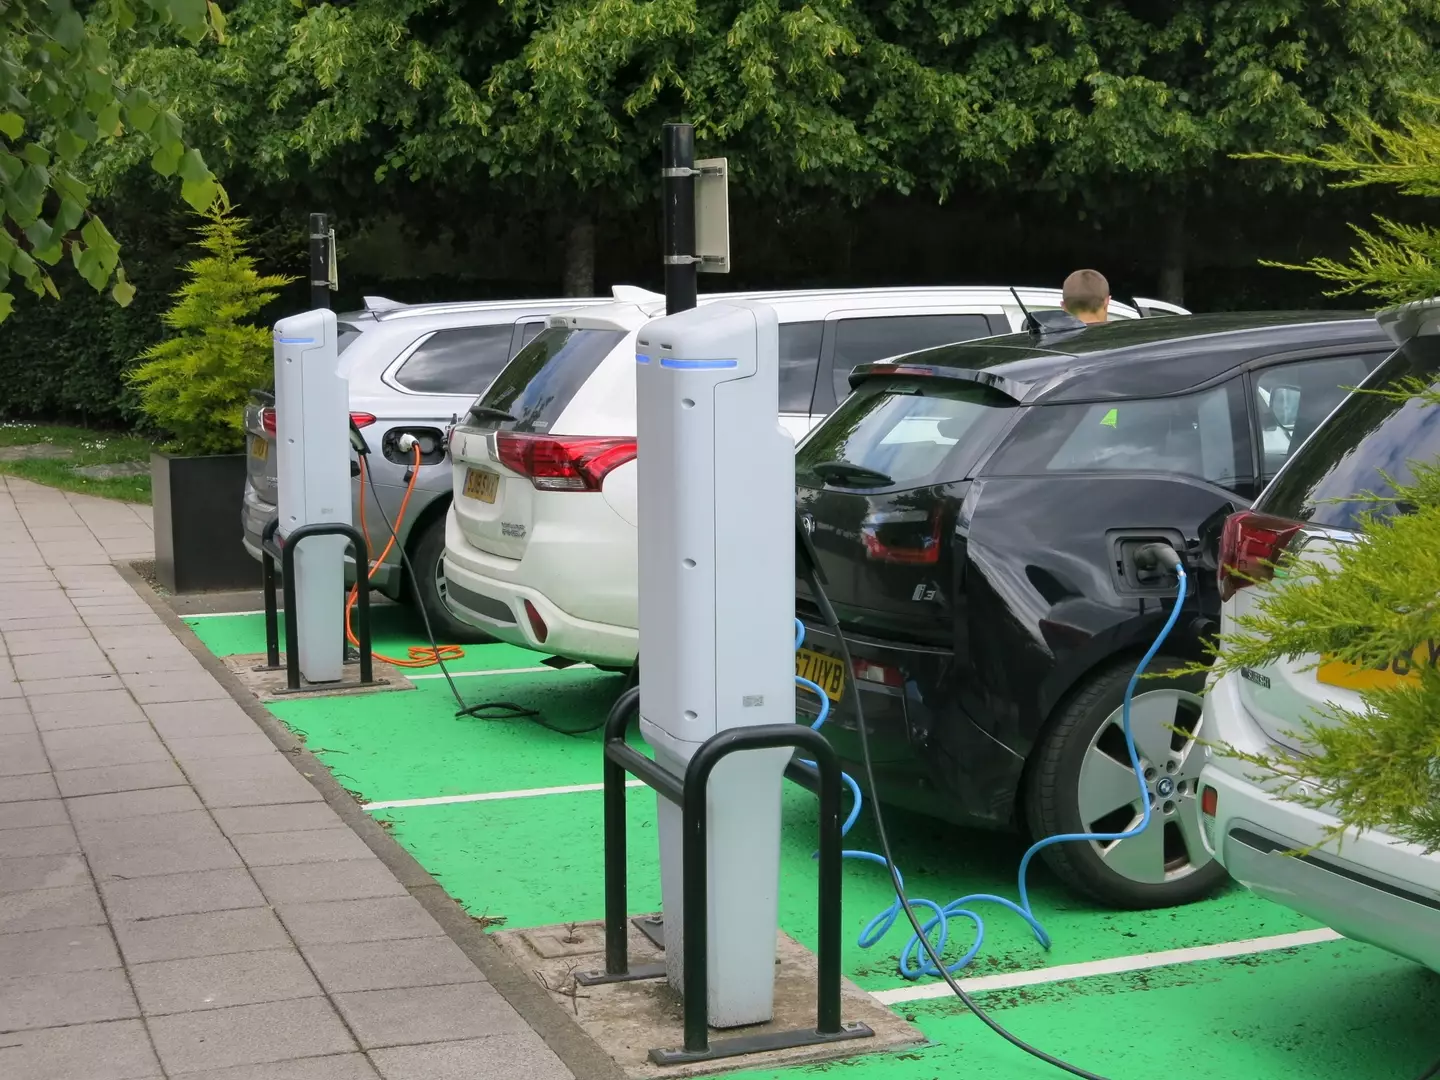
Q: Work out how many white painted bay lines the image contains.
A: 4